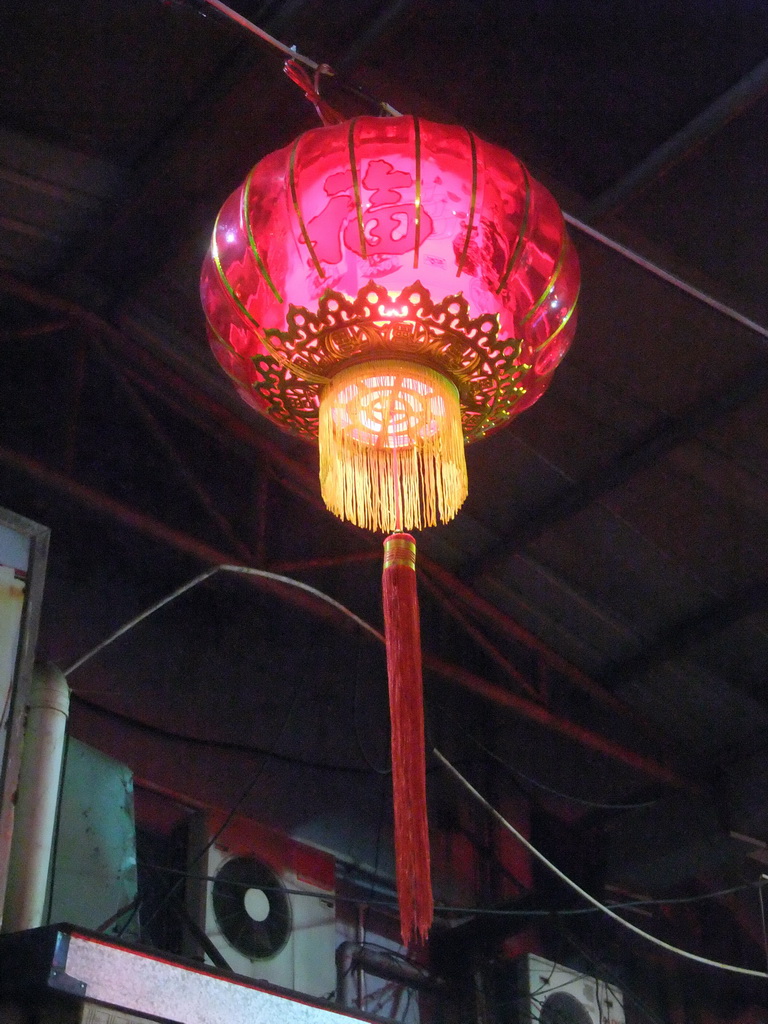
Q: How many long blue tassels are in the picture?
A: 0